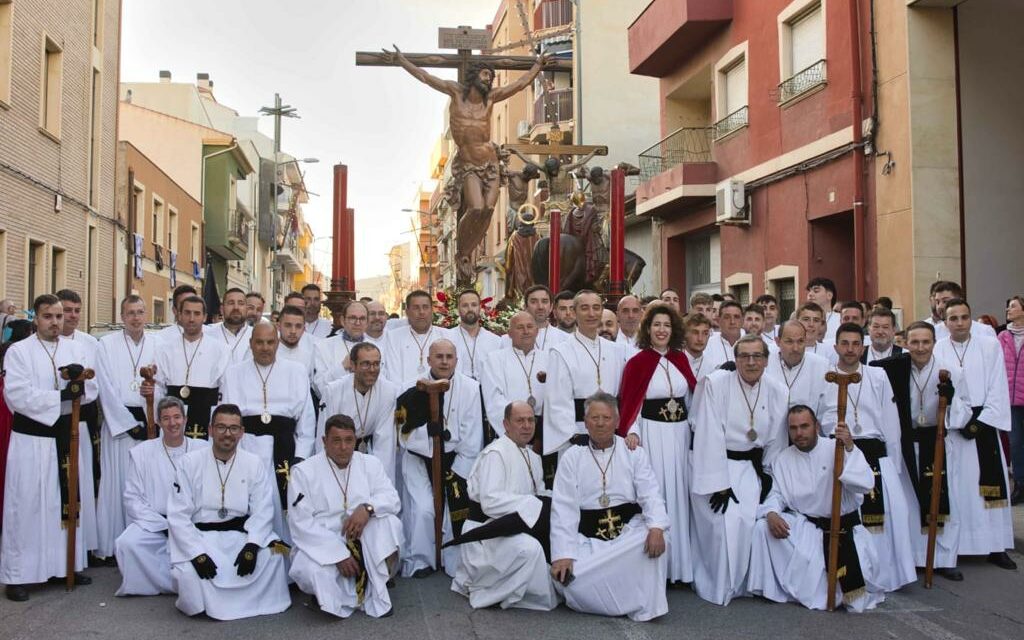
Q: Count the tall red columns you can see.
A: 4